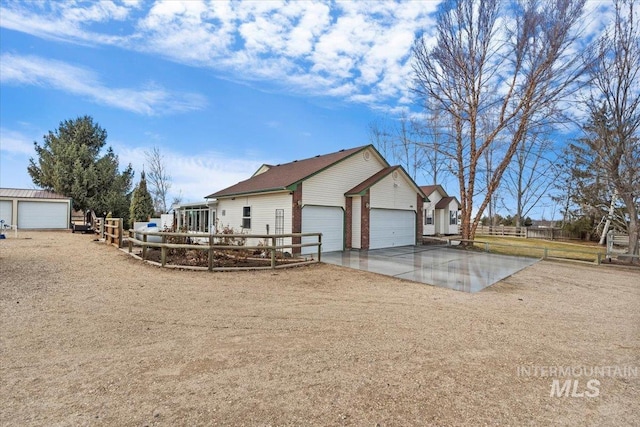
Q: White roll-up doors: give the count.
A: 4